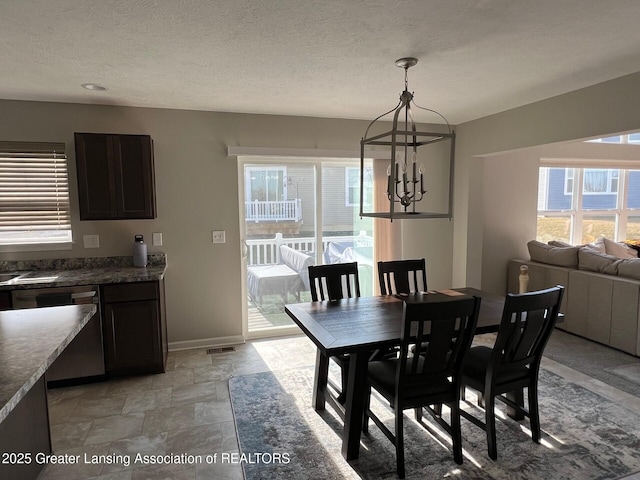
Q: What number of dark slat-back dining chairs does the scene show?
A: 4